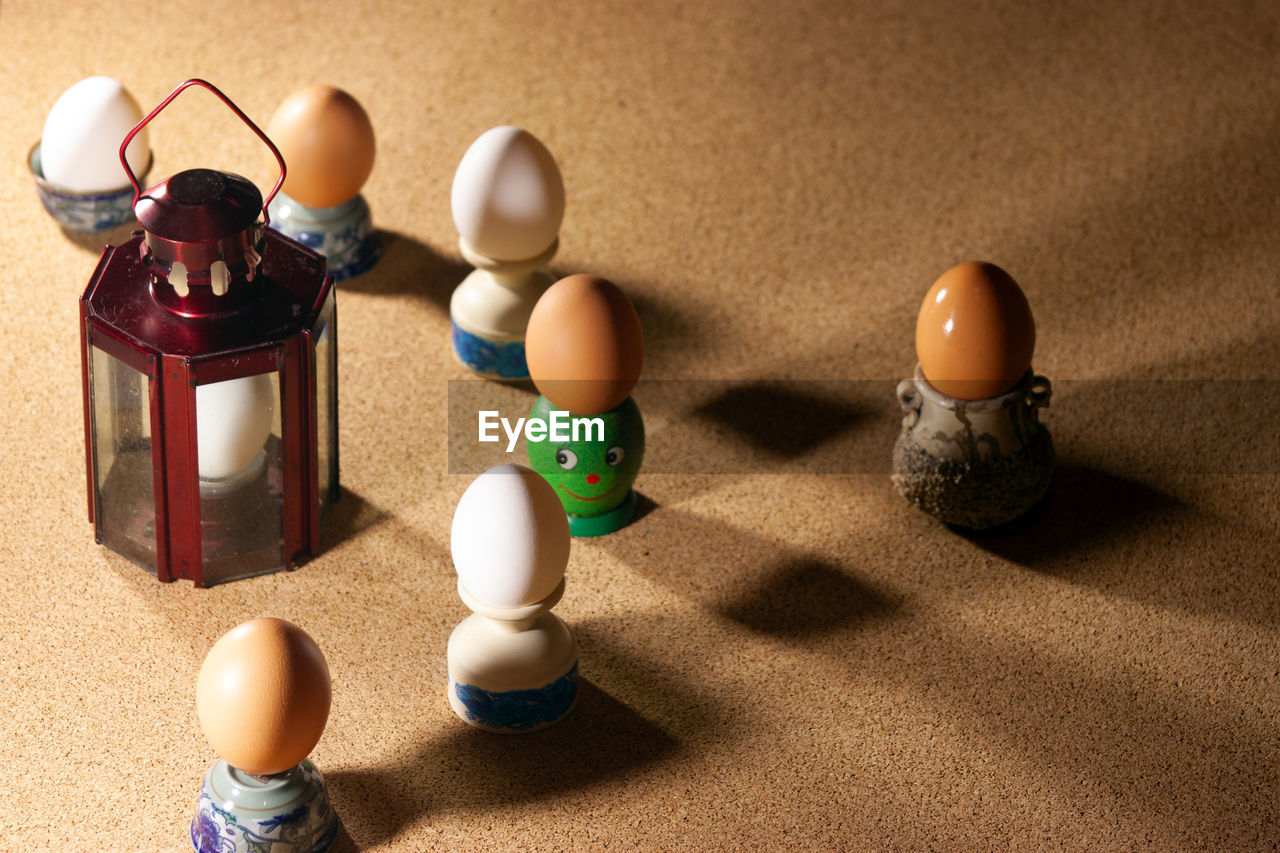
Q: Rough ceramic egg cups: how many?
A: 1